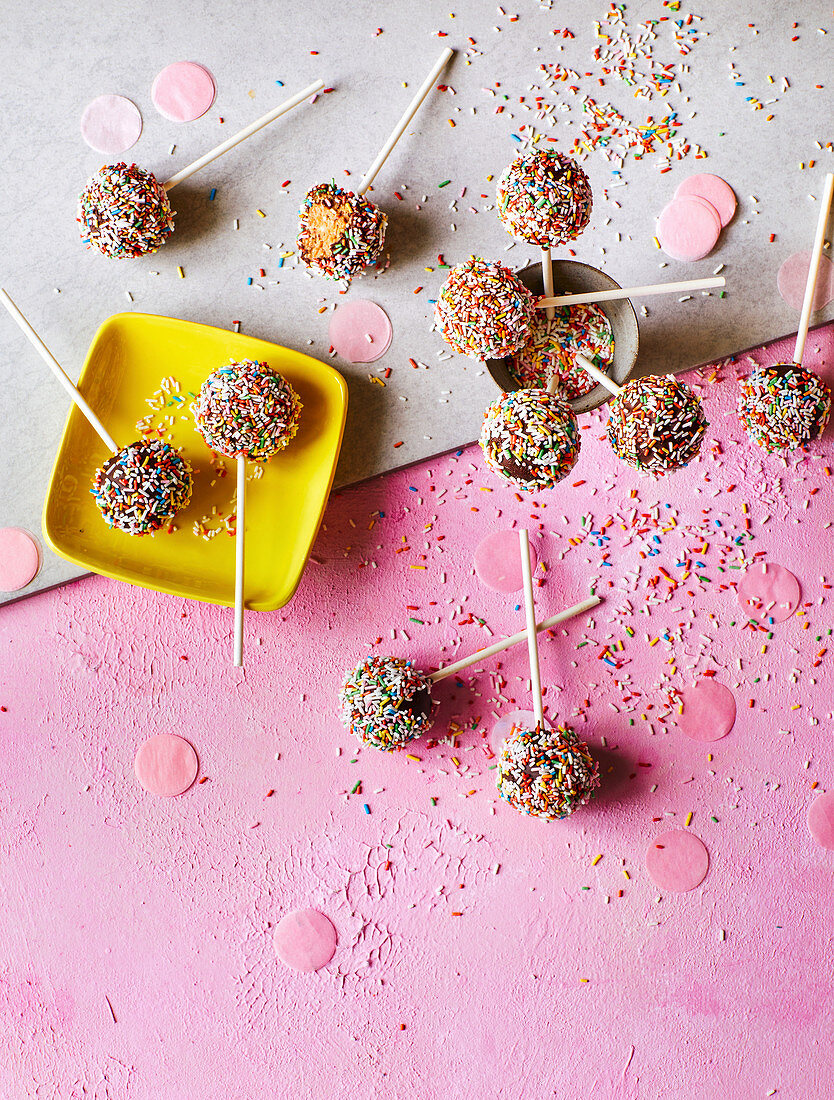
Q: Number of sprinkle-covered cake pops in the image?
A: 11